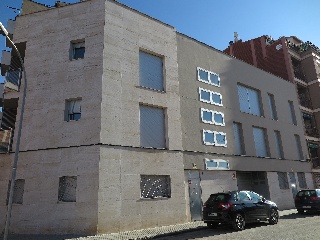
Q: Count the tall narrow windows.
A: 5